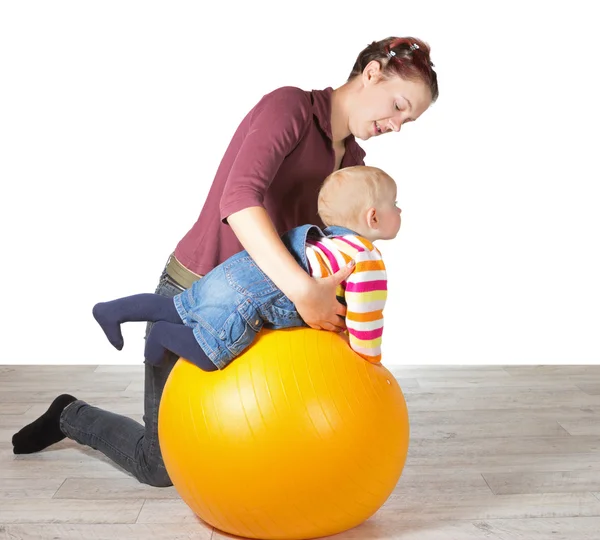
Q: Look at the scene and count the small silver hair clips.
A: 2